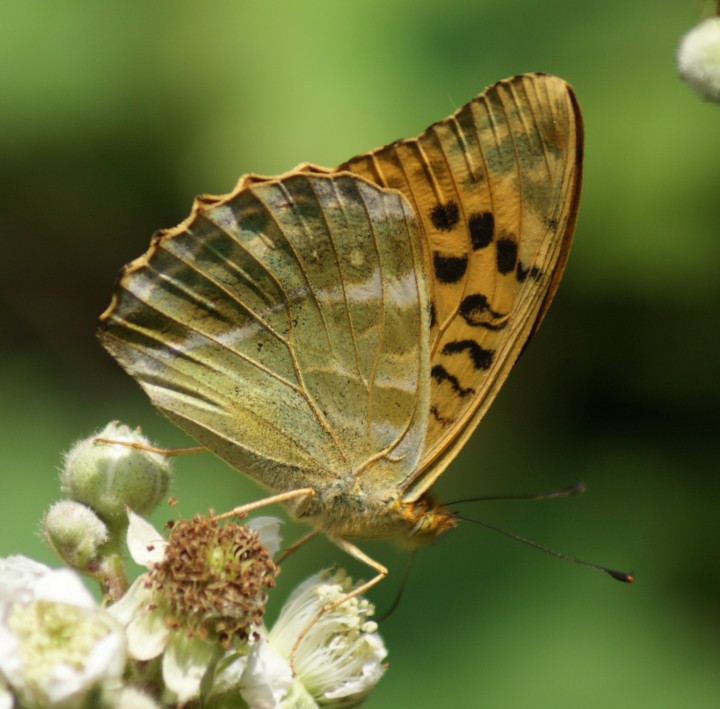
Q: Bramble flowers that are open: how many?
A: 3